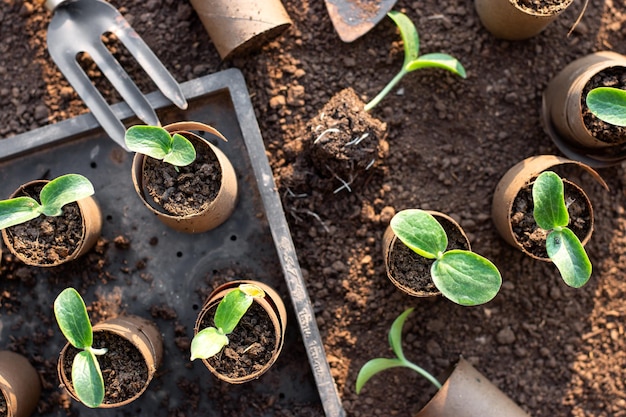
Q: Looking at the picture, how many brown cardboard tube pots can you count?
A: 11